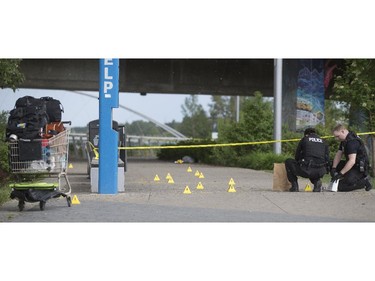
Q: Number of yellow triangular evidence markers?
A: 13